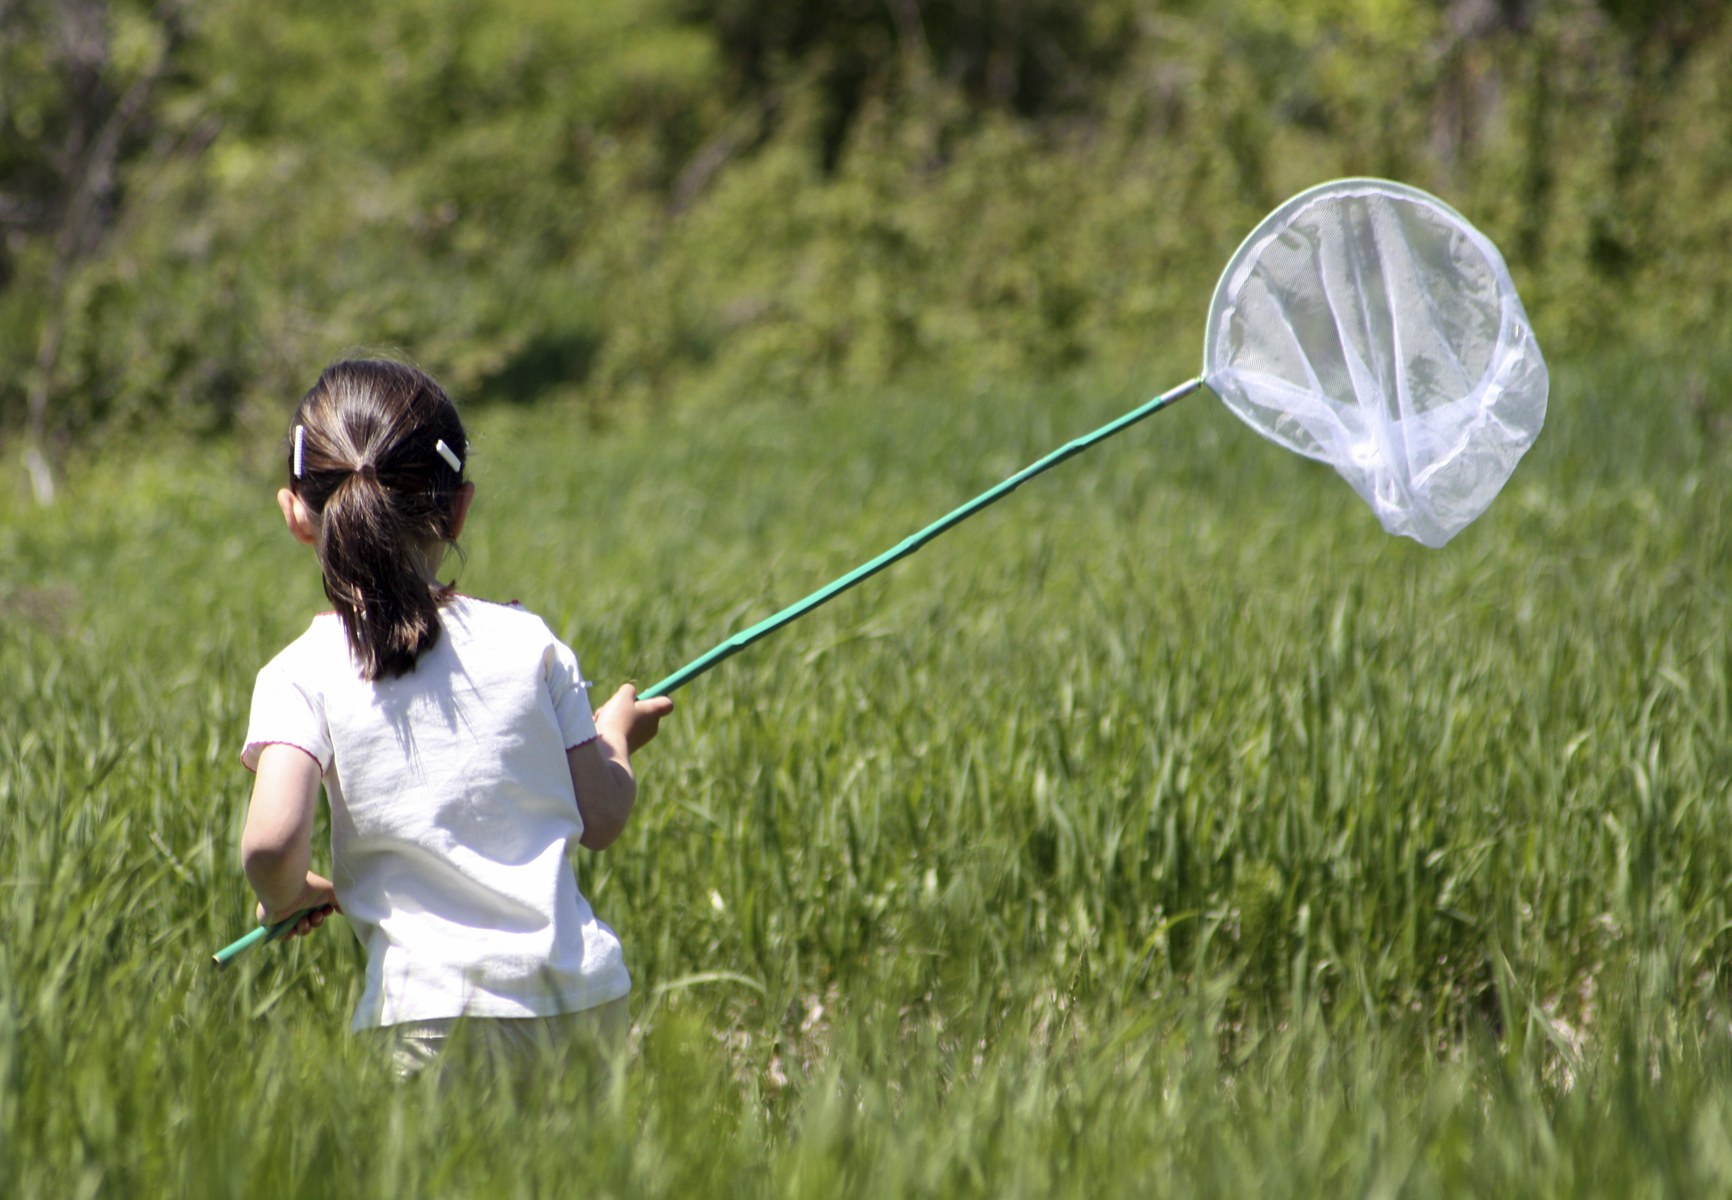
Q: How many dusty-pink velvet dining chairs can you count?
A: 0